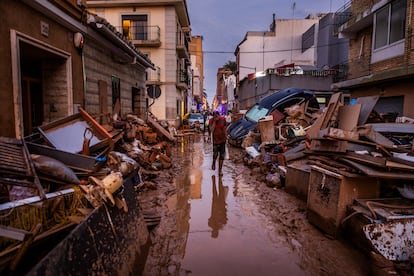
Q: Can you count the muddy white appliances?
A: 1